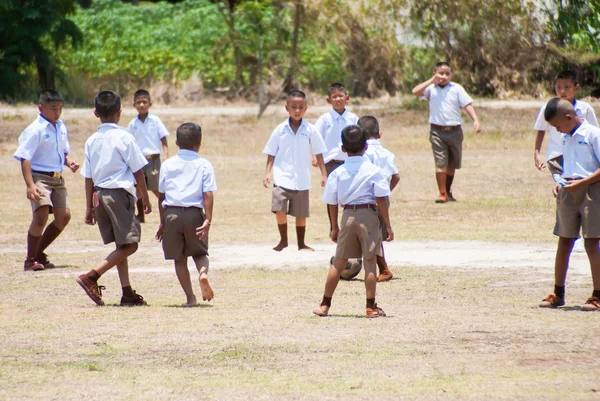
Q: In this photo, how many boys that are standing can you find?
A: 11